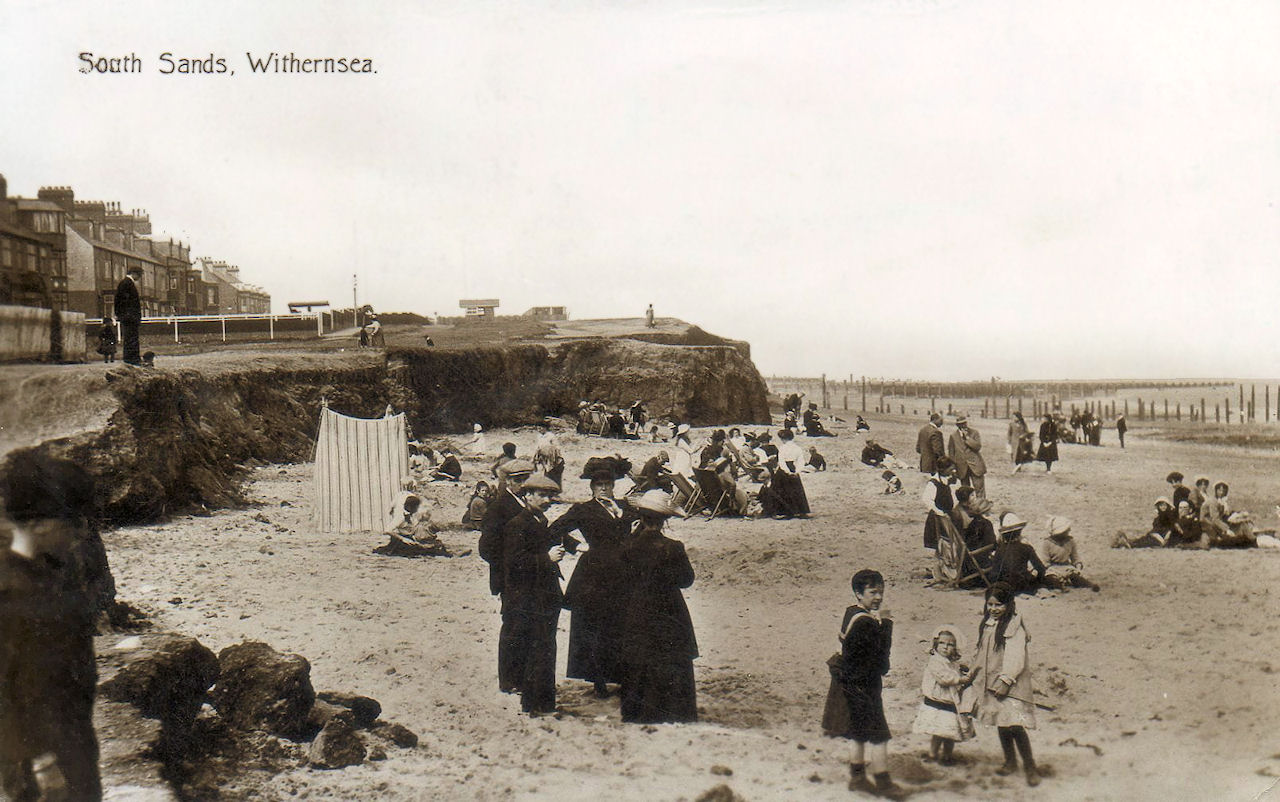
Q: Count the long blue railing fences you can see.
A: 0